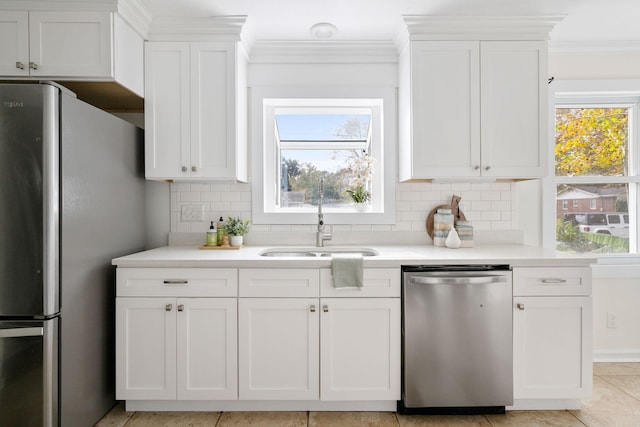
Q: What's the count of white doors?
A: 11